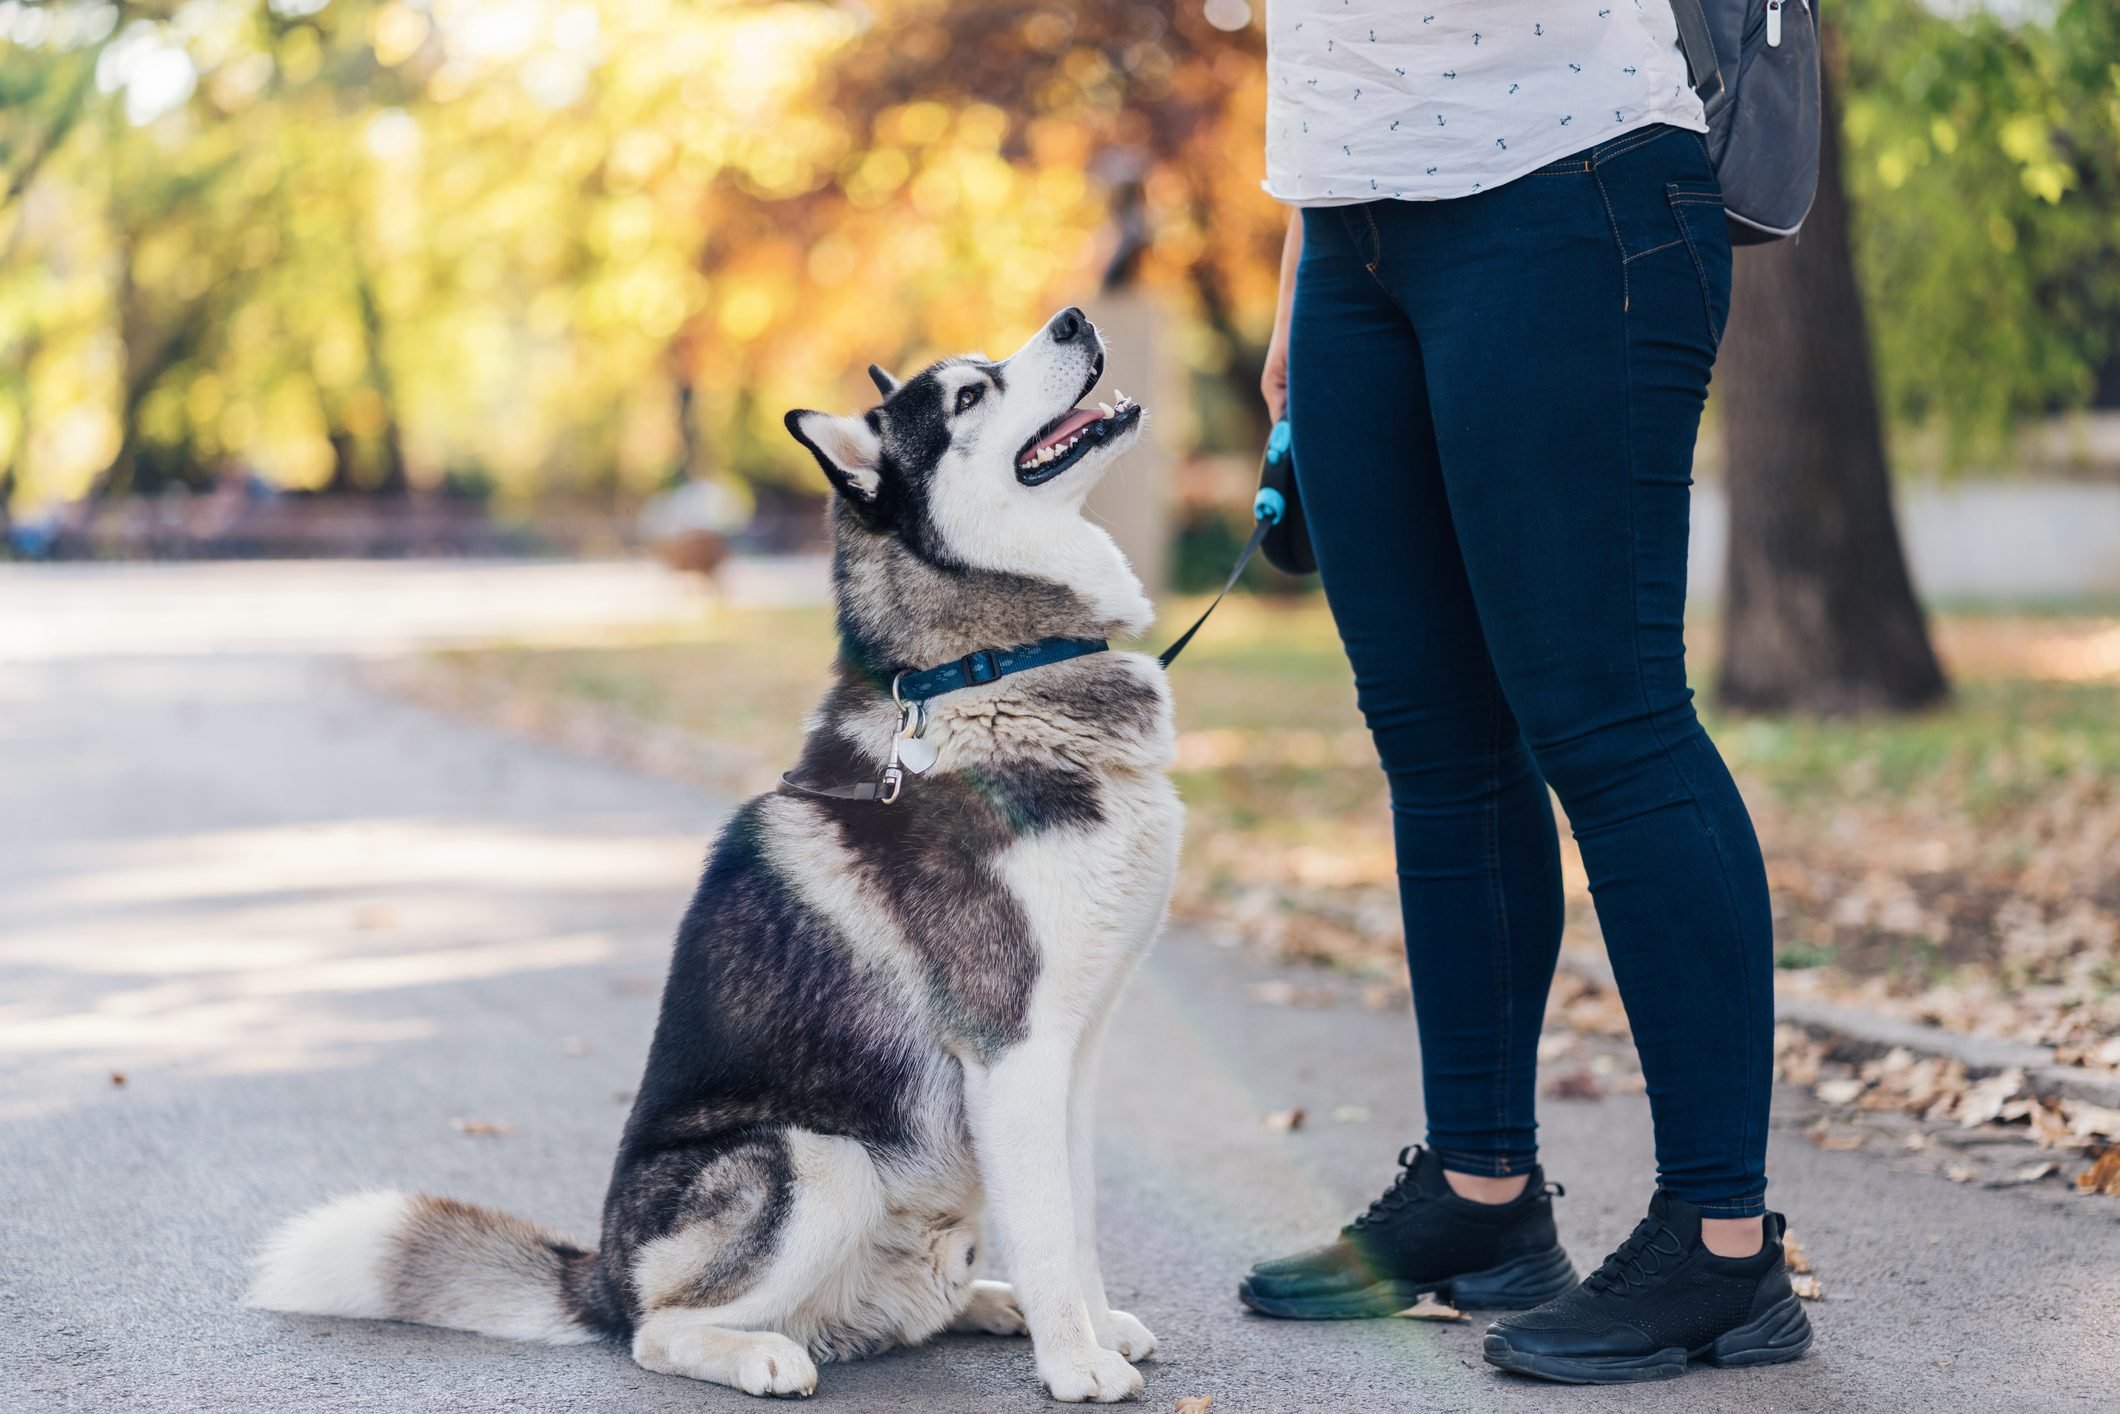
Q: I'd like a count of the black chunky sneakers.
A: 2